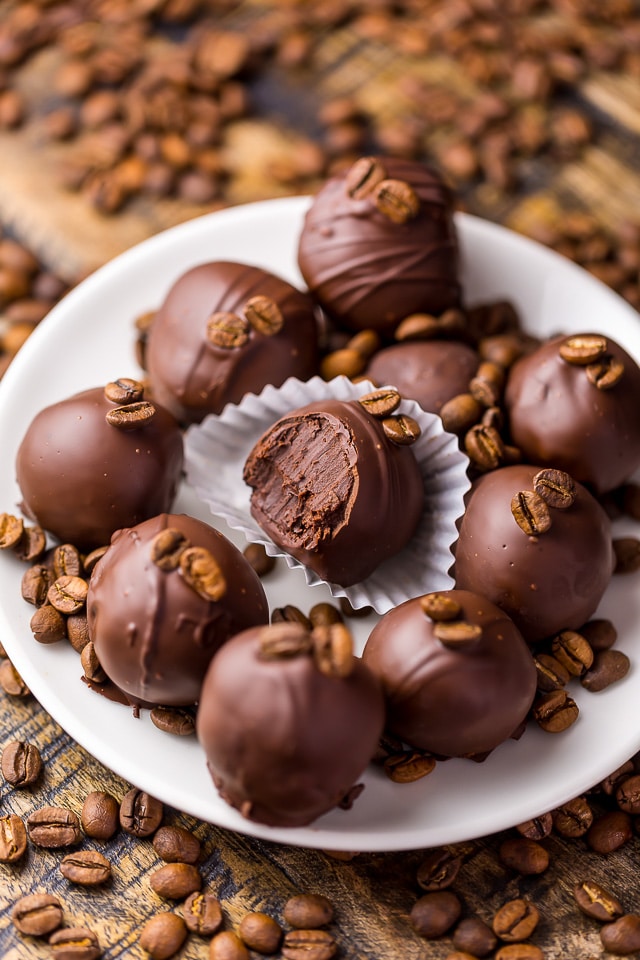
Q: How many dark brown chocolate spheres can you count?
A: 10